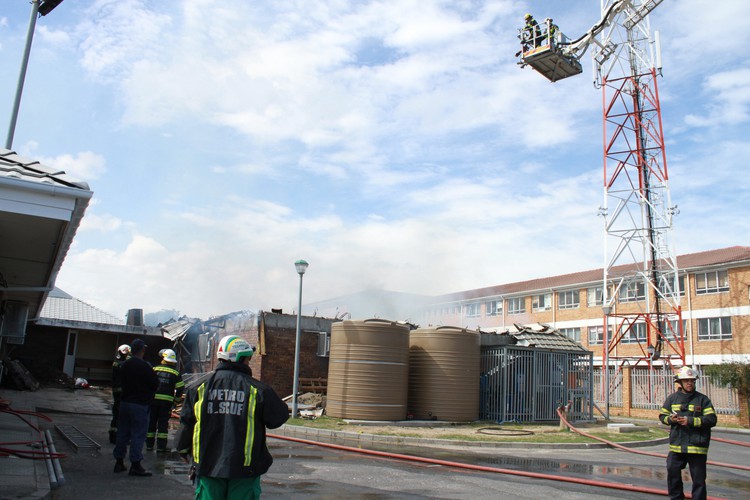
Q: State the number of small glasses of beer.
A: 0